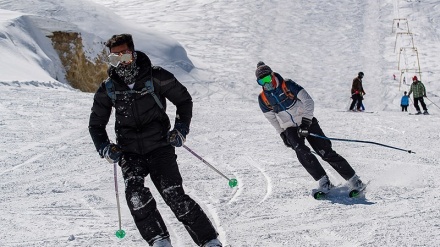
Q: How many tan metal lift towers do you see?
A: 4